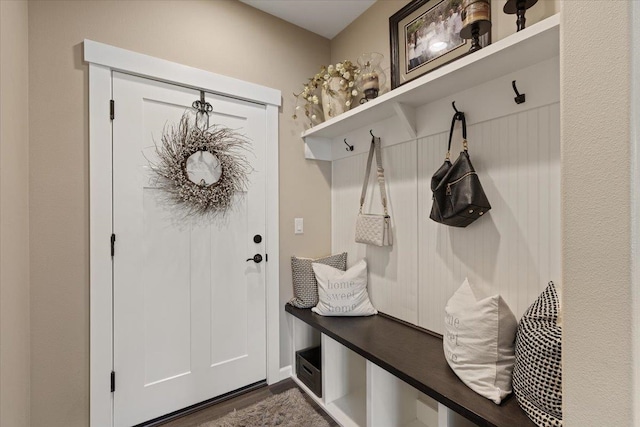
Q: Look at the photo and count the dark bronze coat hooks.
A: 4